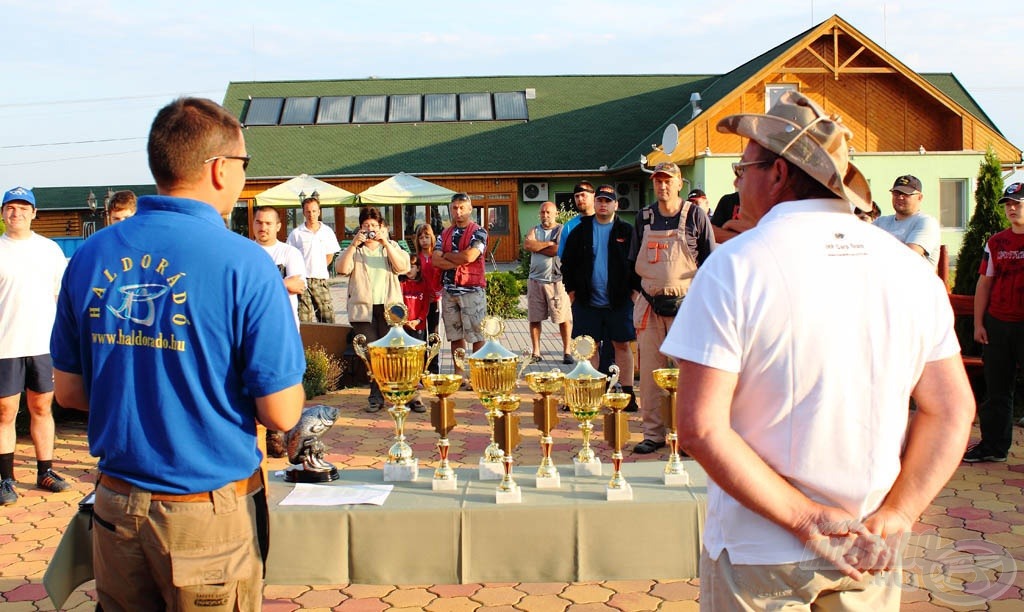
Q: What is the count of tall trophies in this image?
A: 3